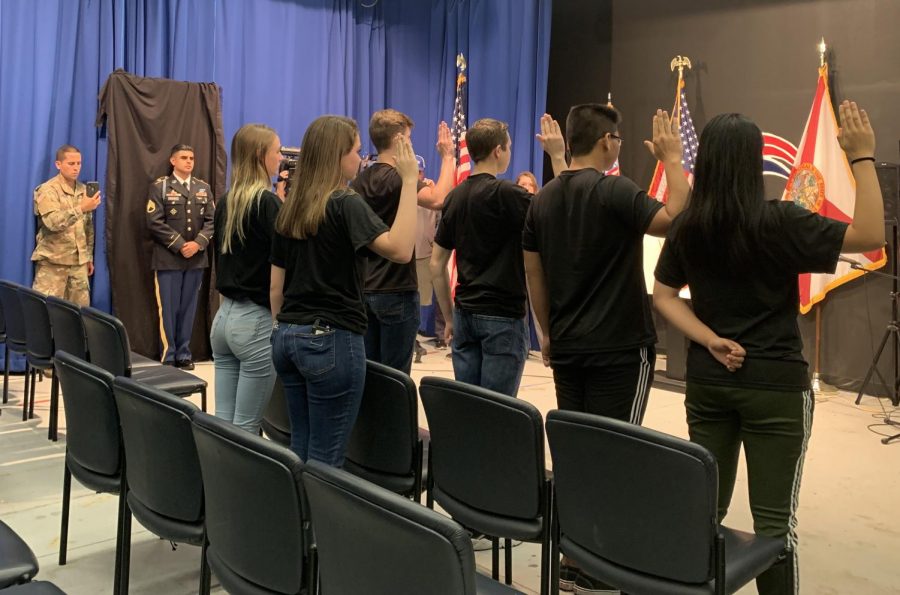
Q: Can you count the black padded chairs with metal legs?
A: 15